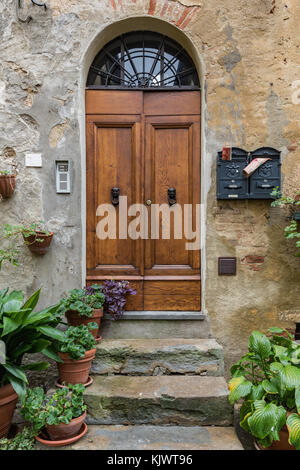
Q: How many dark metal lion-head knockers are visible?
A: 2